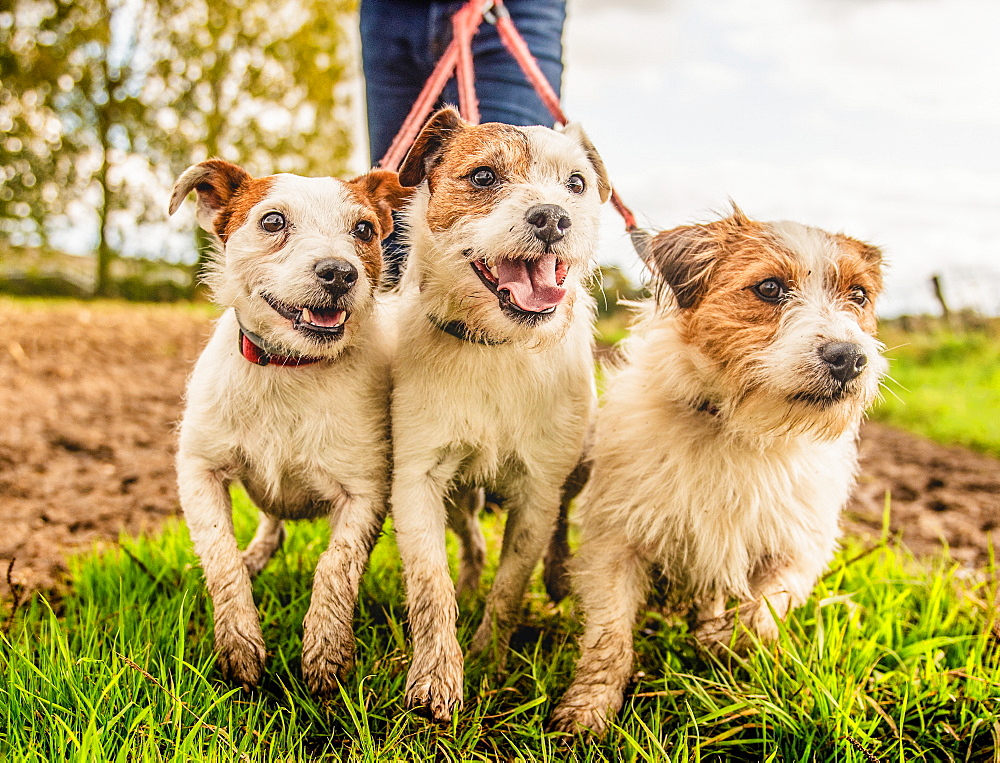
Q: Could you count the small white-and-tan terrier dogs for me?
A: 3